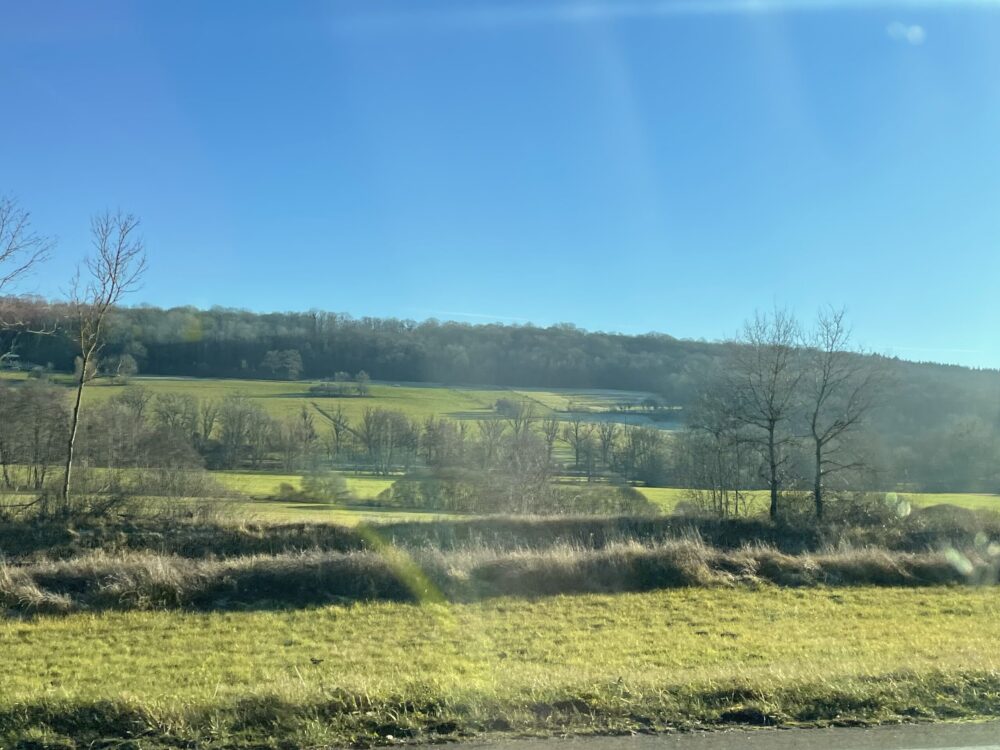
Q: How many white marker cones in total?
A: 0